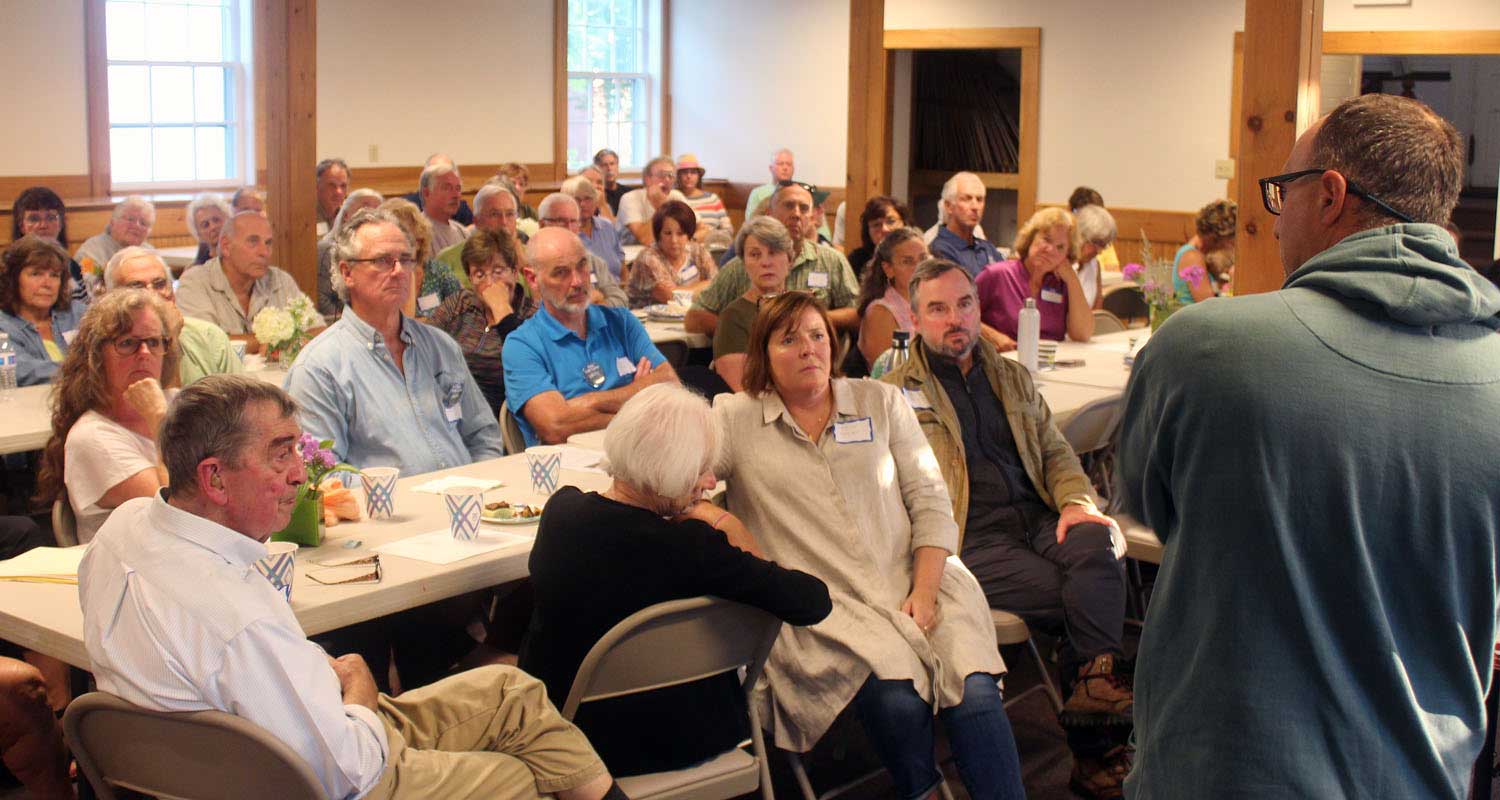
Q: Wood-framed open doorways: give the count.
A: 2